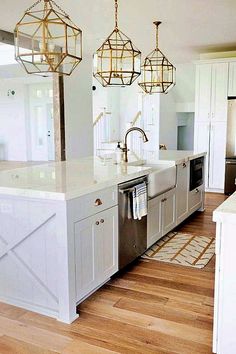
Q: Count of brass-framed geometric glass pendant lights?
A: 3